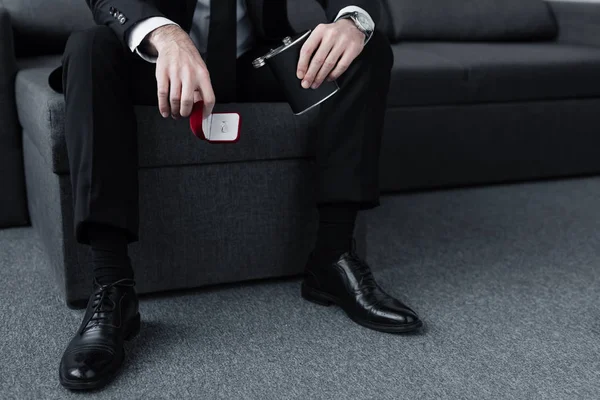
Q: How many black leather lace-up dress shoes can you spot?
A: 2